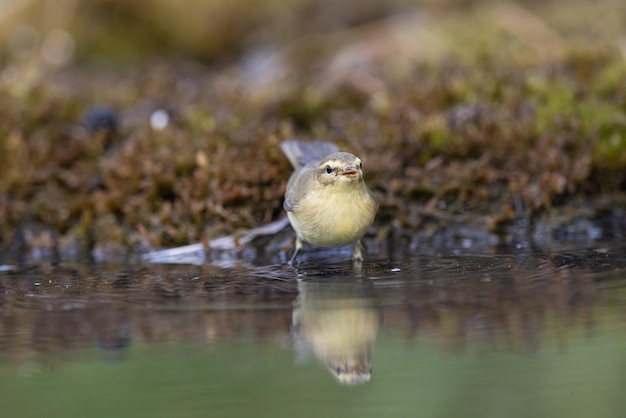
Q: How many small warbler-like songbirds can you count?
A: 1